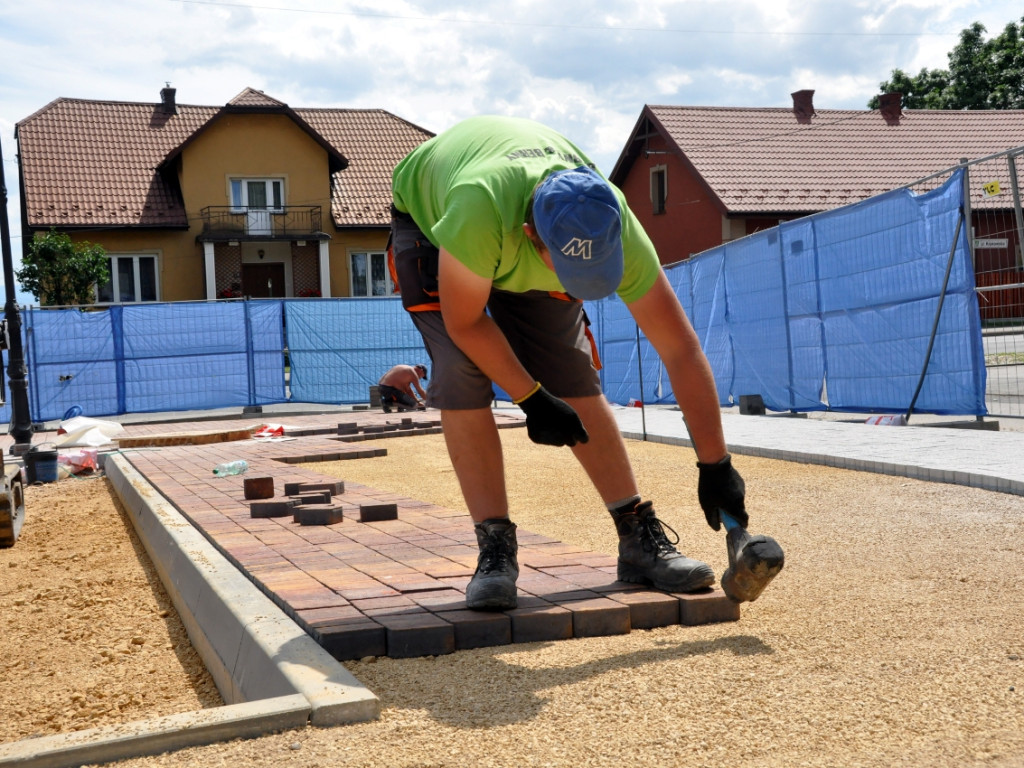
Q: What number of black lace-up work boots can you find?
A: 2